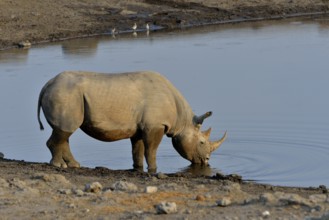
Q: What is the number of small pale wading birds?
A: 3